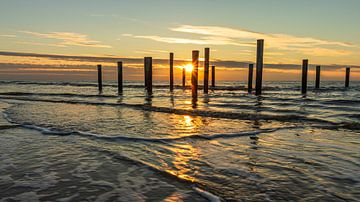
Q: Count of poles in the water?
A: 13